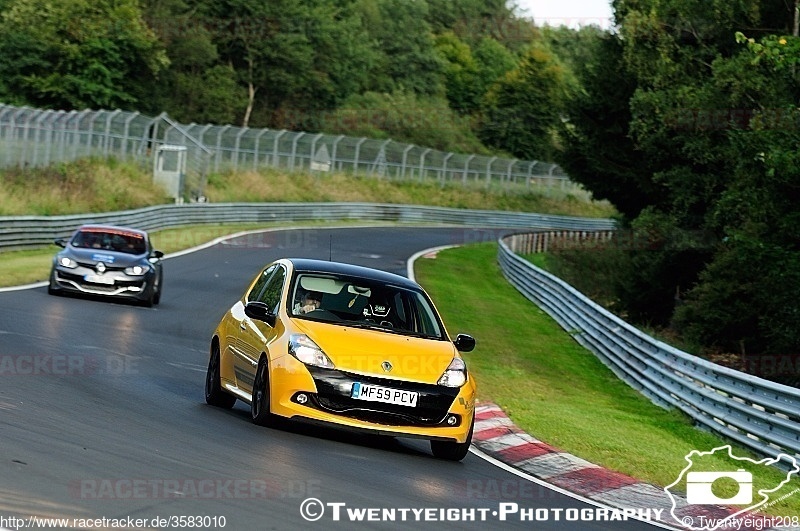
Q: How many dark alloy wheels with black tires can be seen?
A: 2